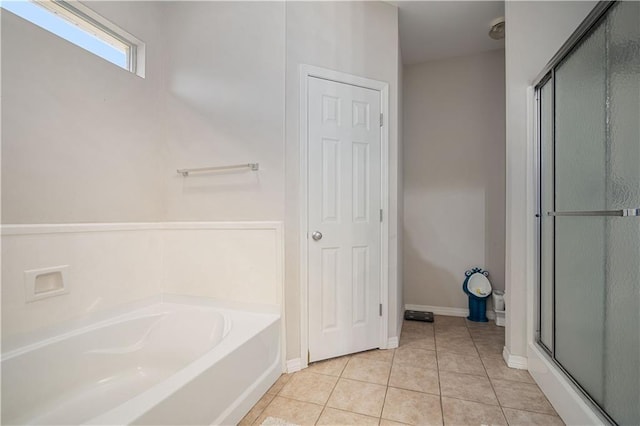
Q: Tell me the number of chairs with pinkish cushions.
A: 0